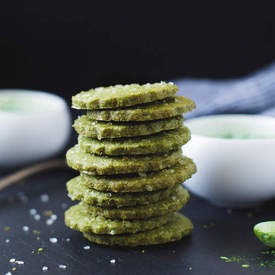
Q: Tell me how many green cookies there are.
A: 10